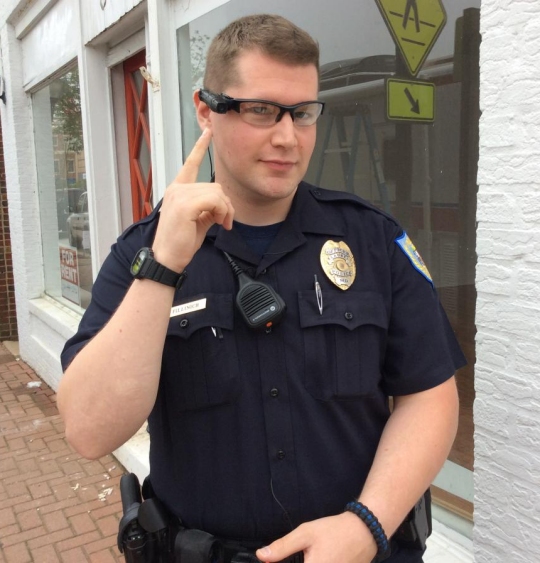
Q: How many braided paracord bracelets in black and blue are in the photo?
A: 1